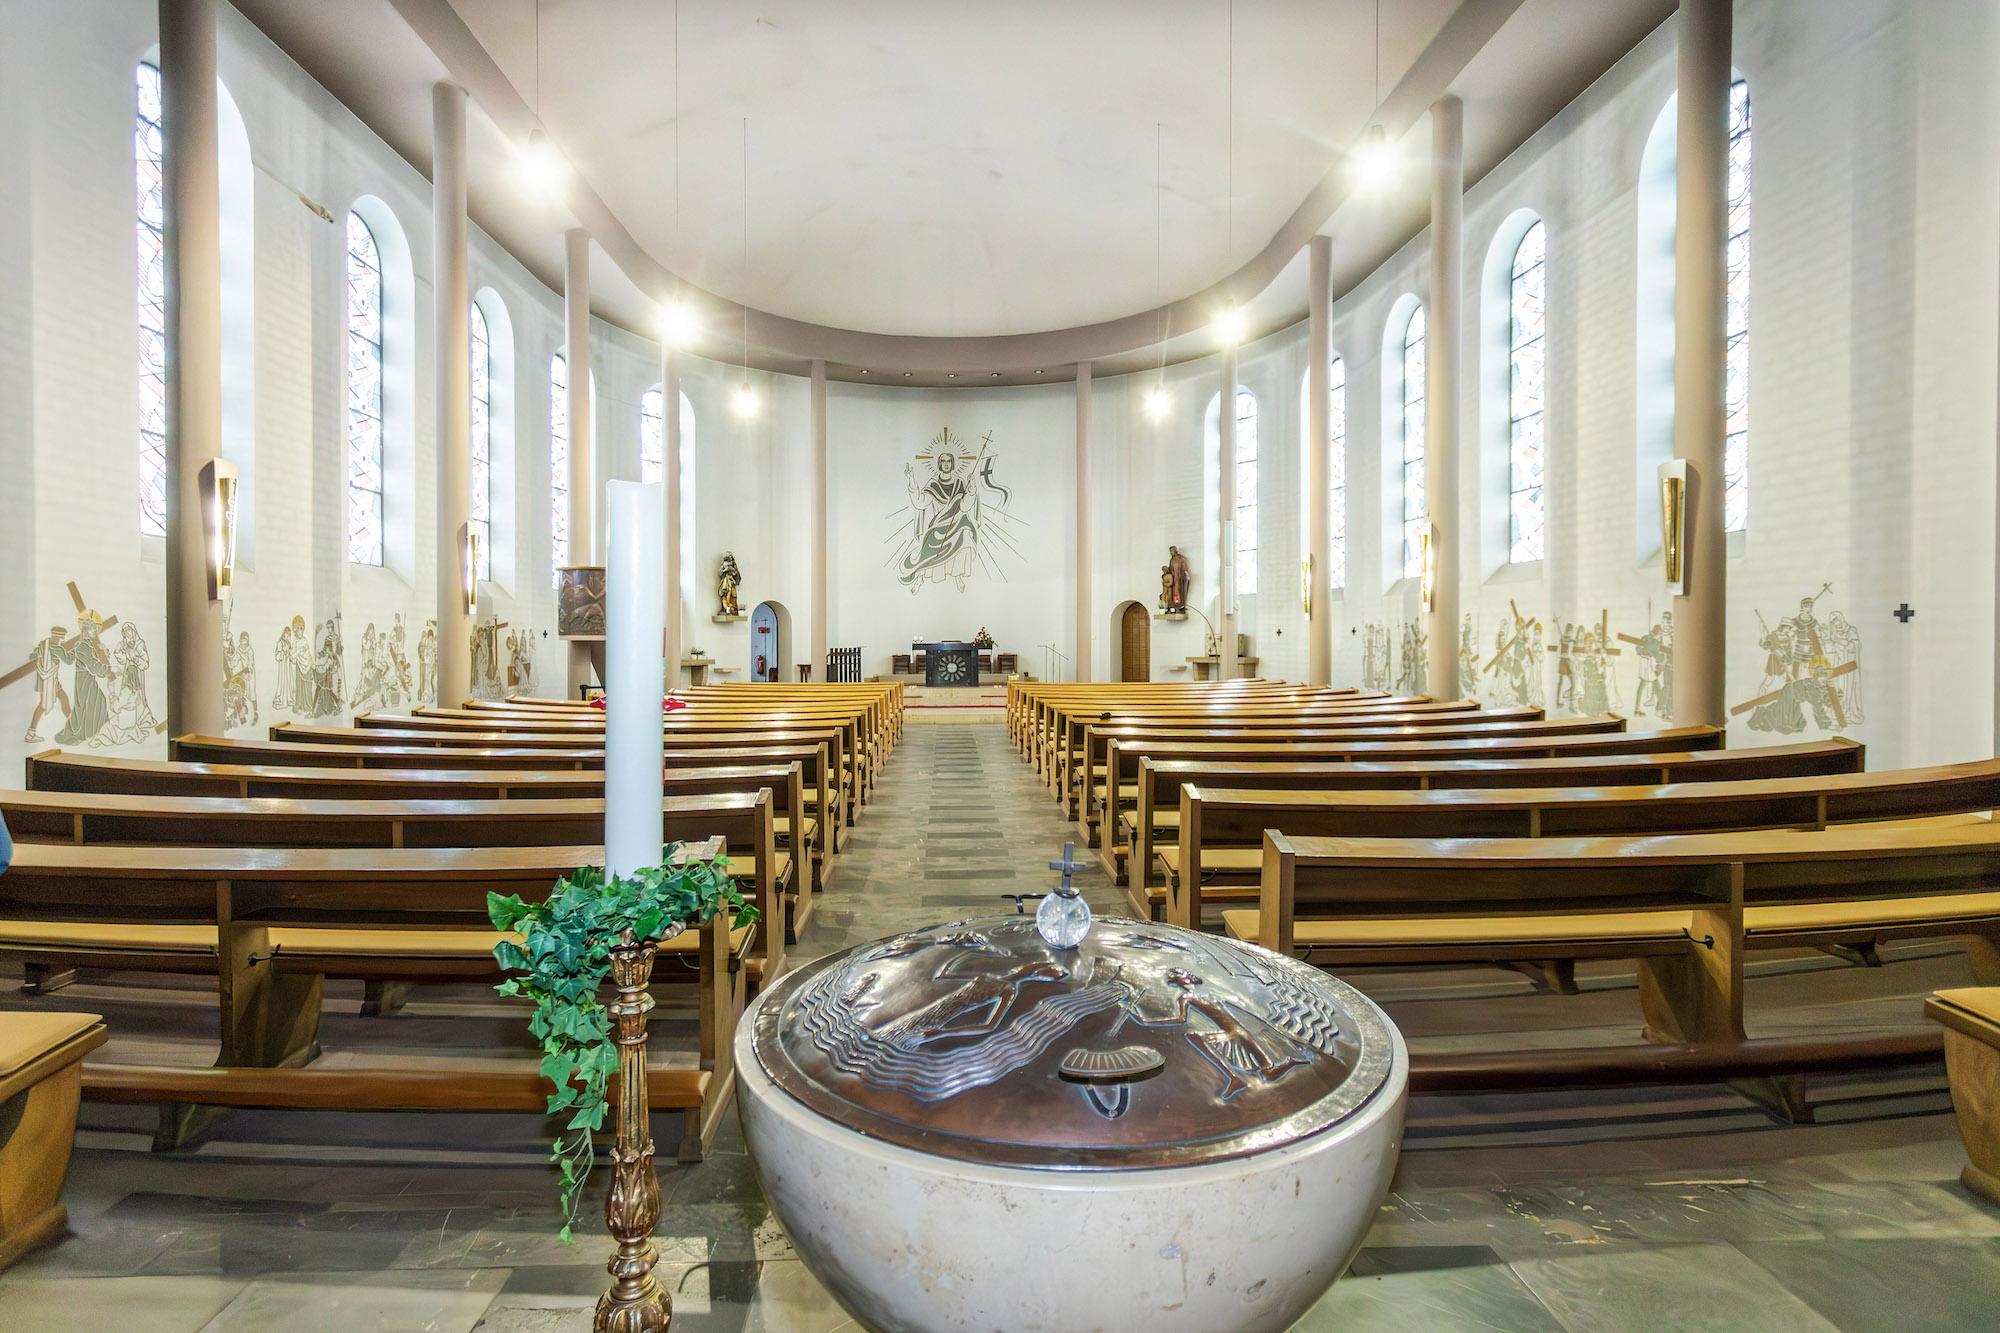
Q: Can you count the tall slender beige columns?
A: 10